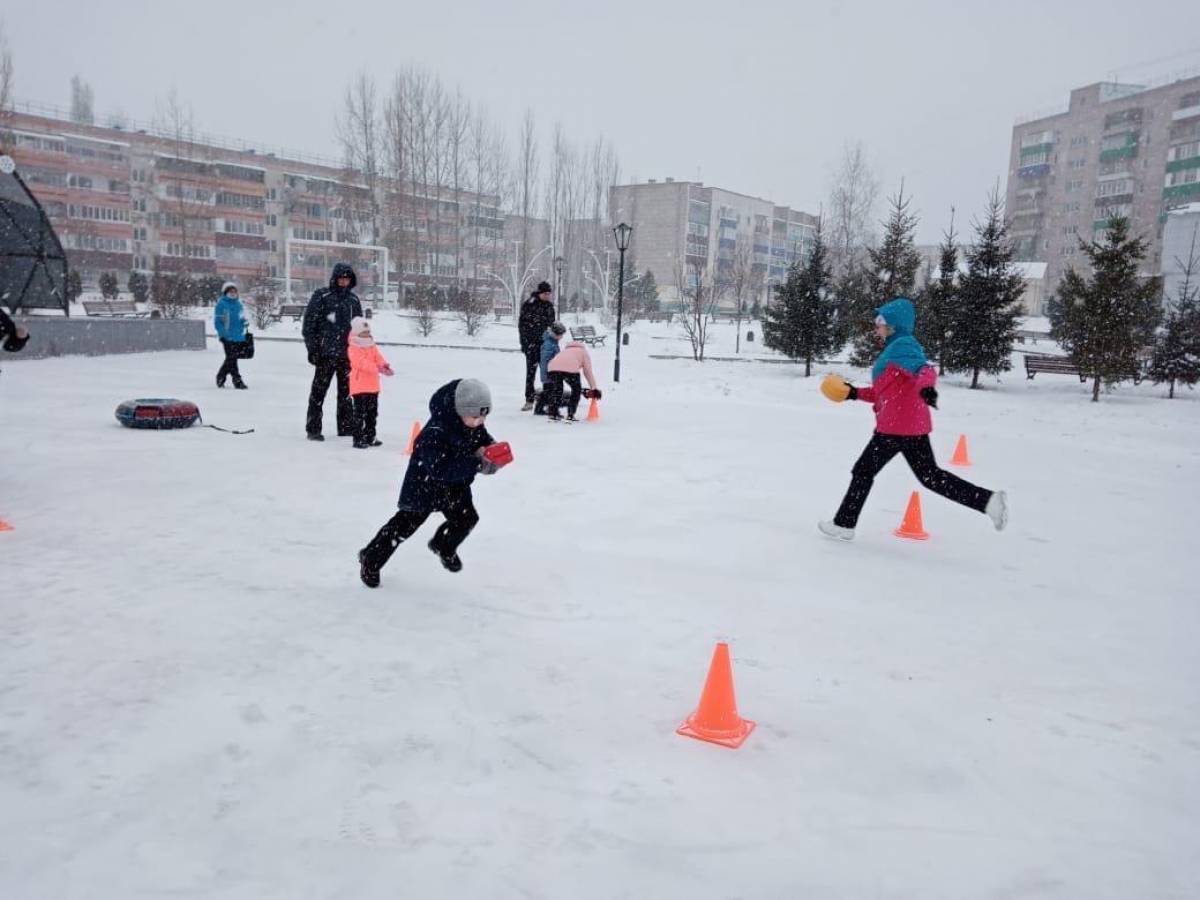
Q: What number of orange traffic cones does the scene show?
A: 6